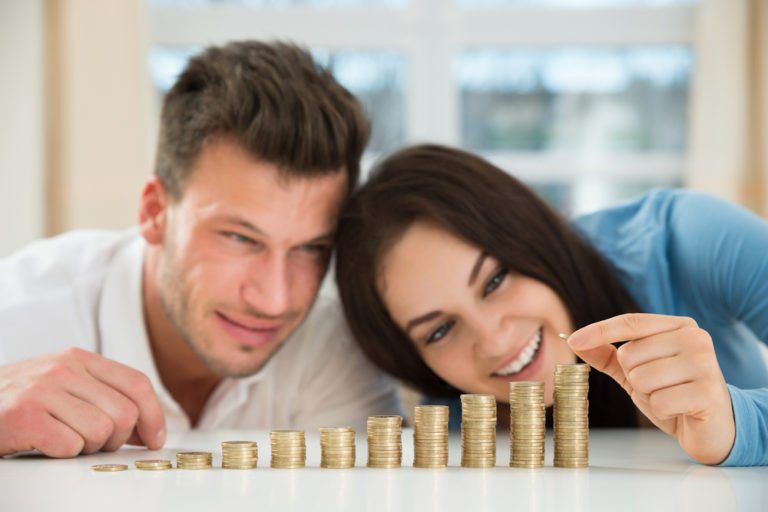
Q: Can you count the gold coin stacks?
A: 11